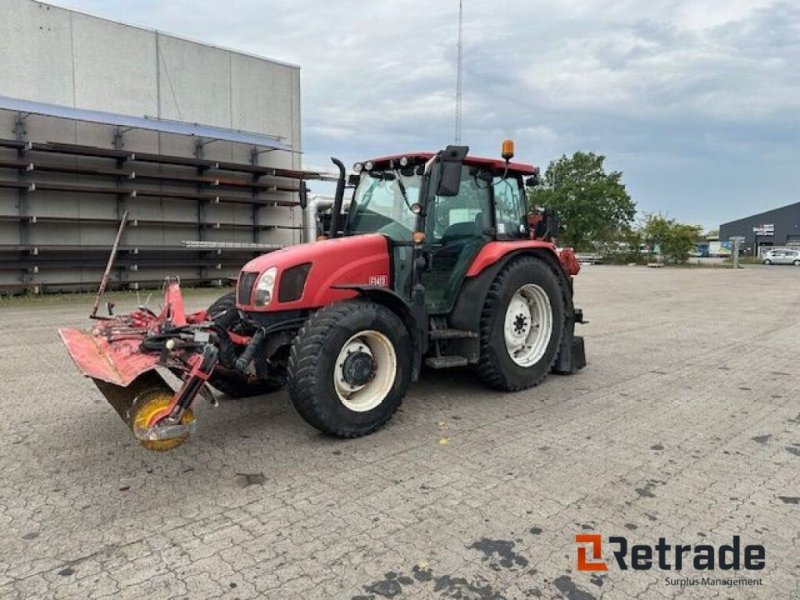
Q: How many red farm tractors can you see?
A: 1